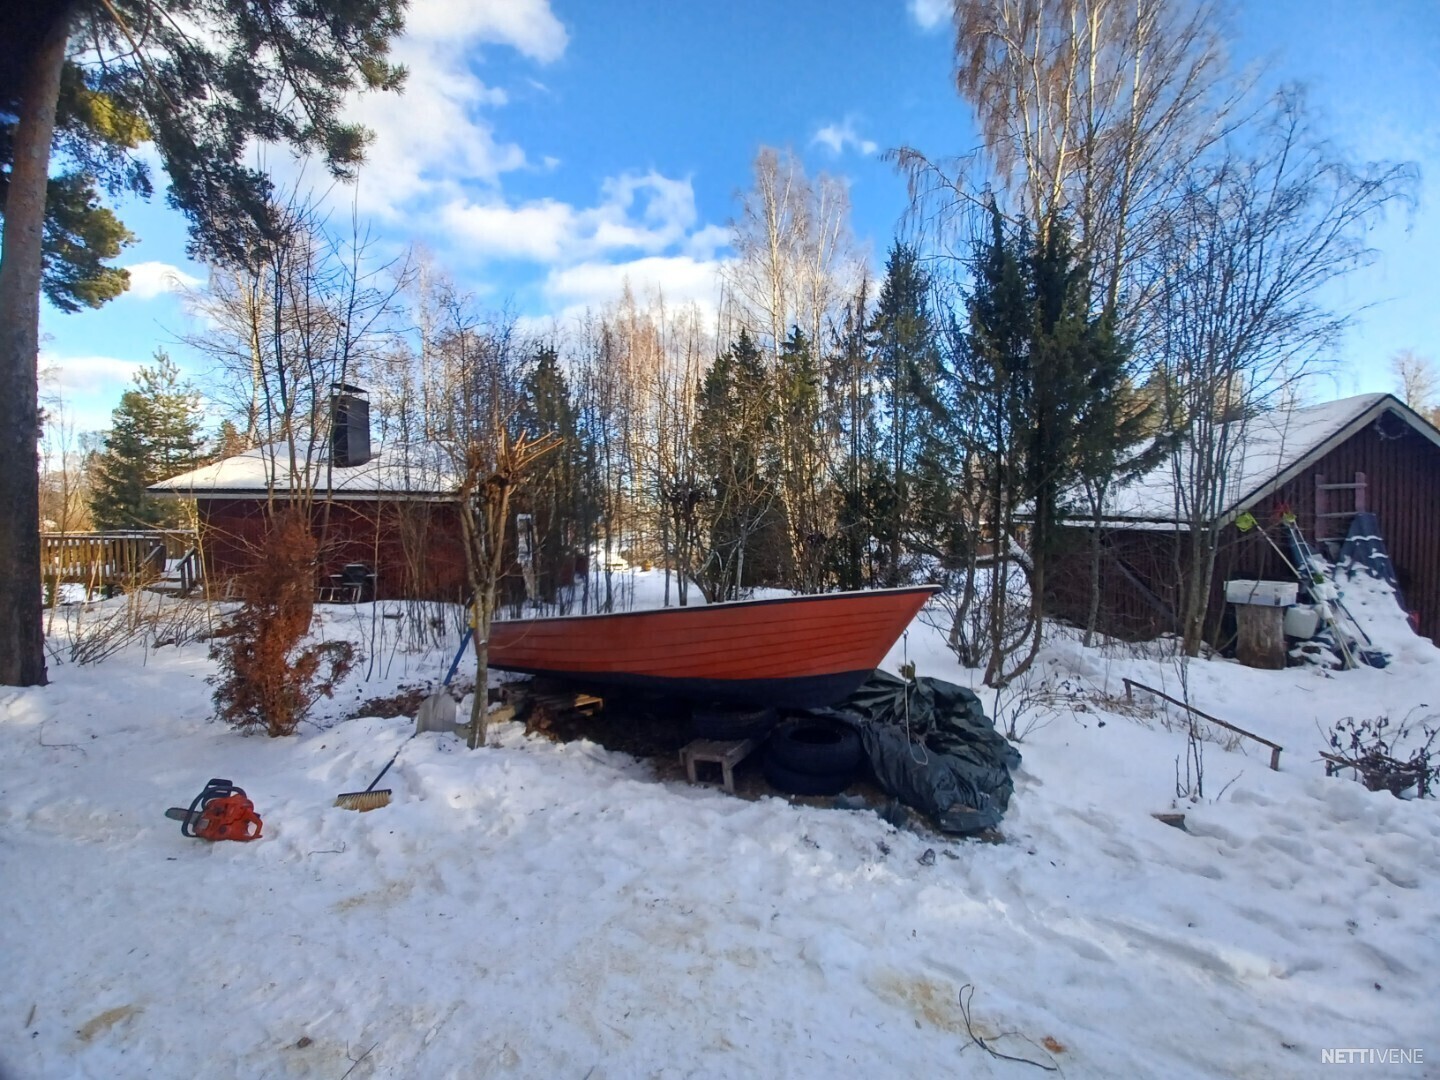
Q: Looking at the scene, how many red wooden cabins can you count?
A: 2